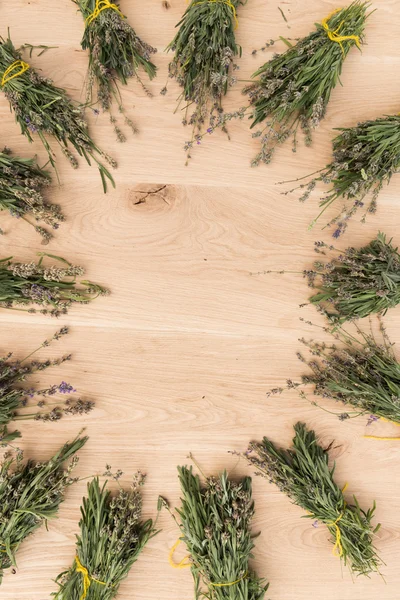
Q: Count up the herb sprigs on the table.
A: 14